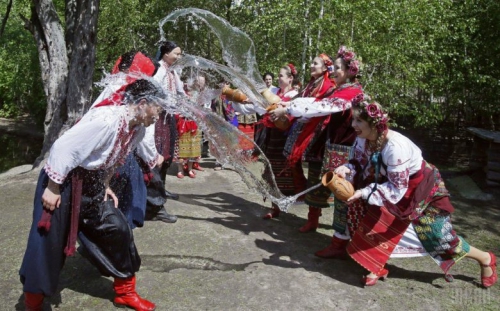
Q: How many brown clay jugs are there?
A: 4